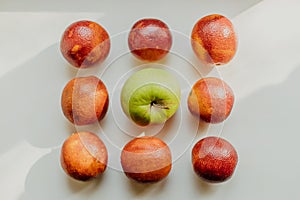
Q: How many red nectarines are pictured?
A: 8